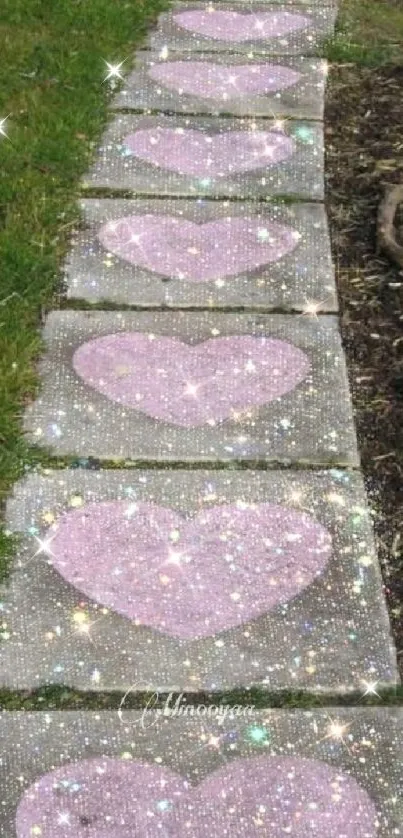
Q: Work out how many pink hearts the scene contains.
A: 7